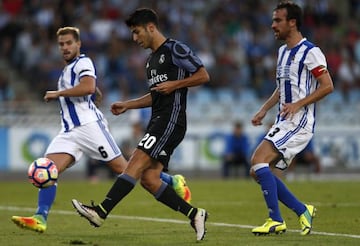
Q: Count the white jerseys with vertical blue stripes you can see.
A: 2